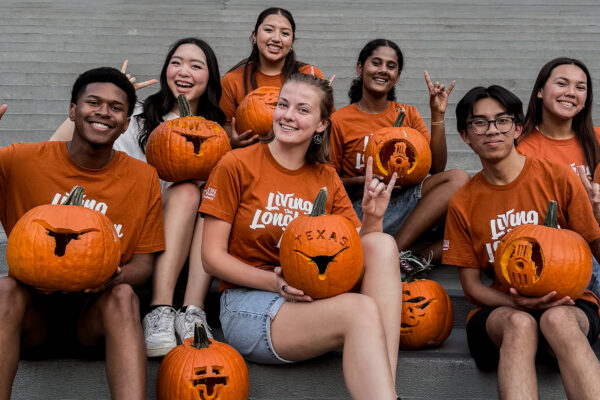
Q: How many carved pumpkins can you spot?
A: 8